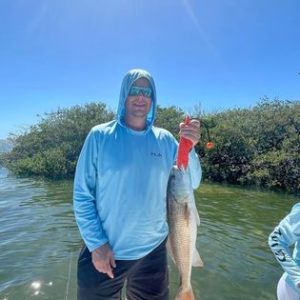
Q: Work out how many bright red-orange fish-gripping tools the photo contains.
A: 1